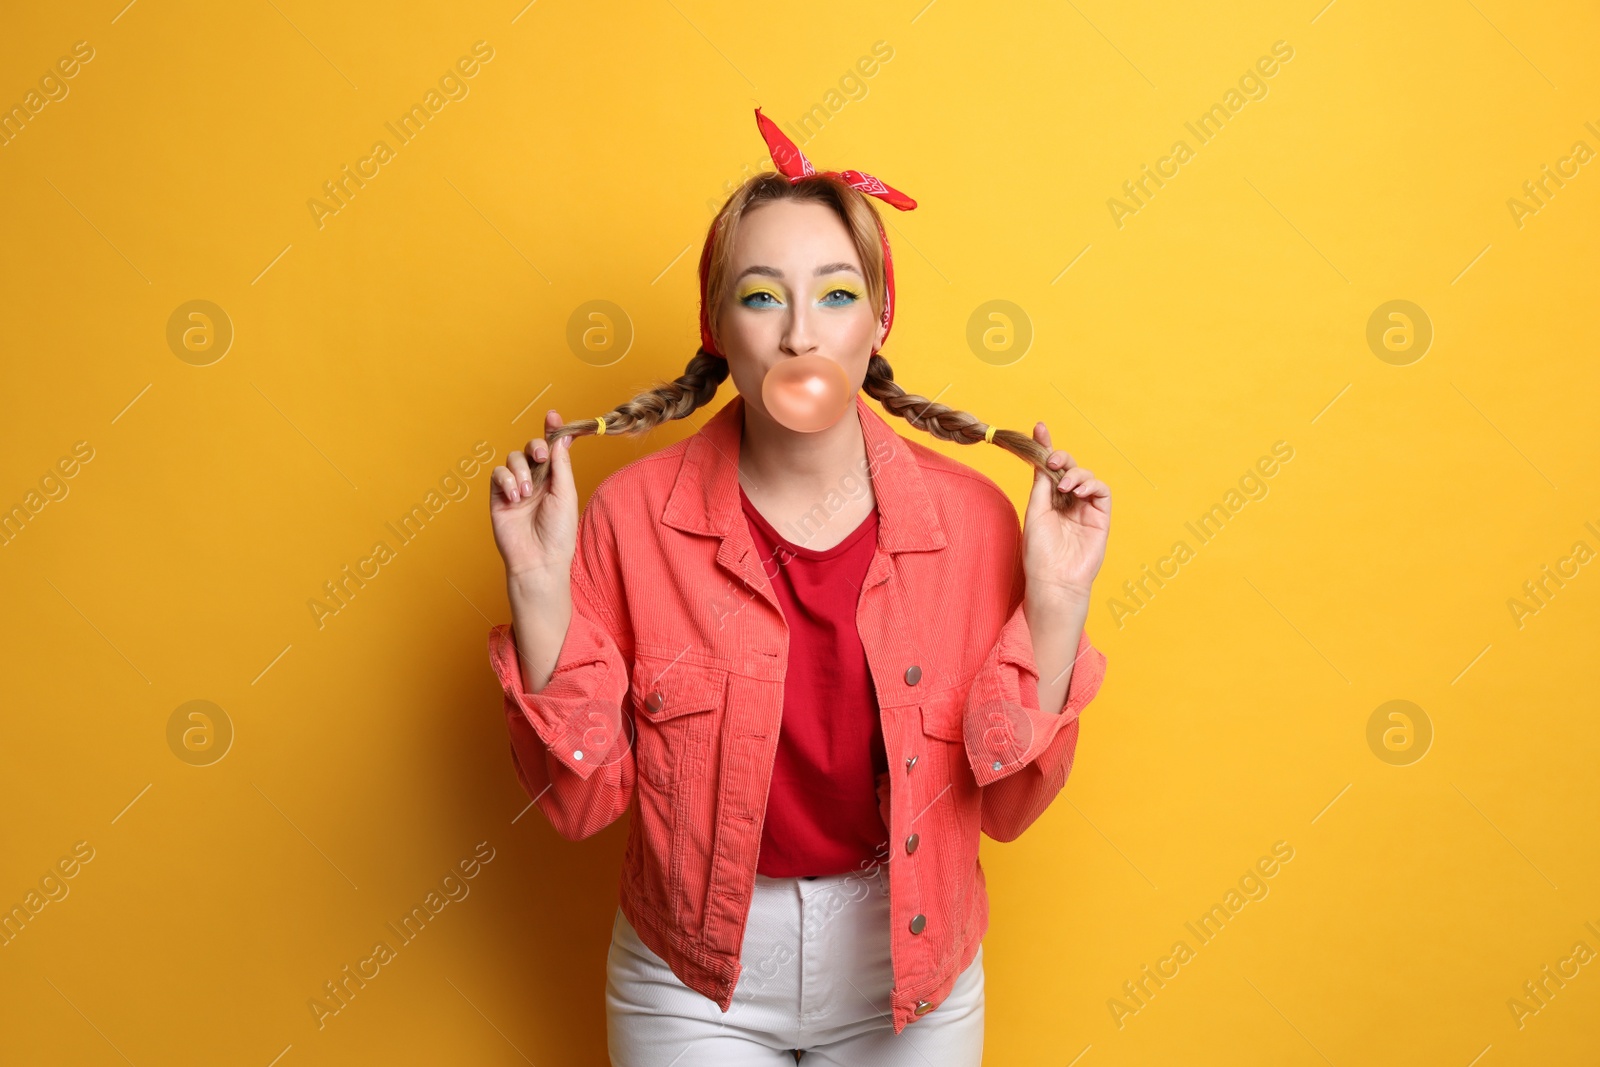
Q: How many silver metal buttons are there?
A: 8